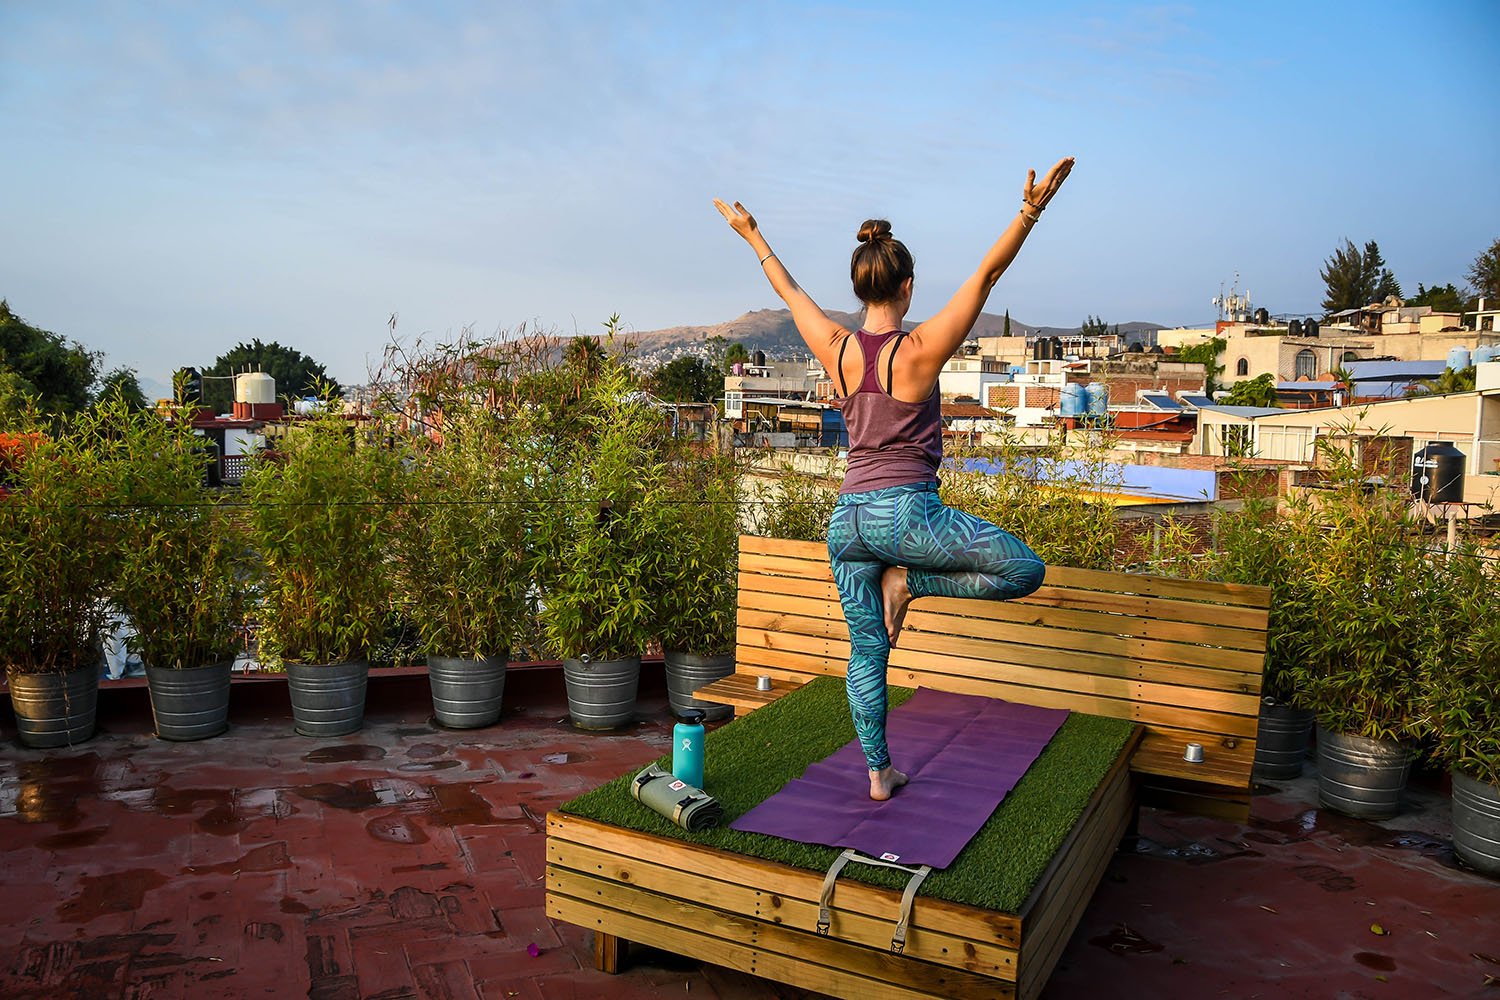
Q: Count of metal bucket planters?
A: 9